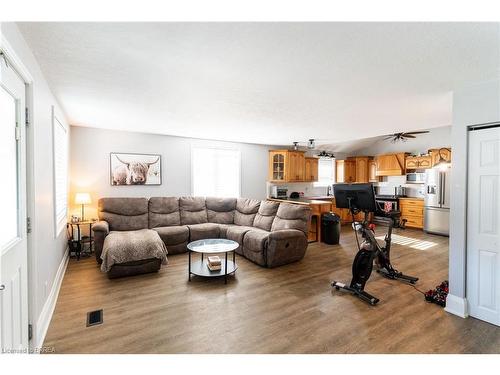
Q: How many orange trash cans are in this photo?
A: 0